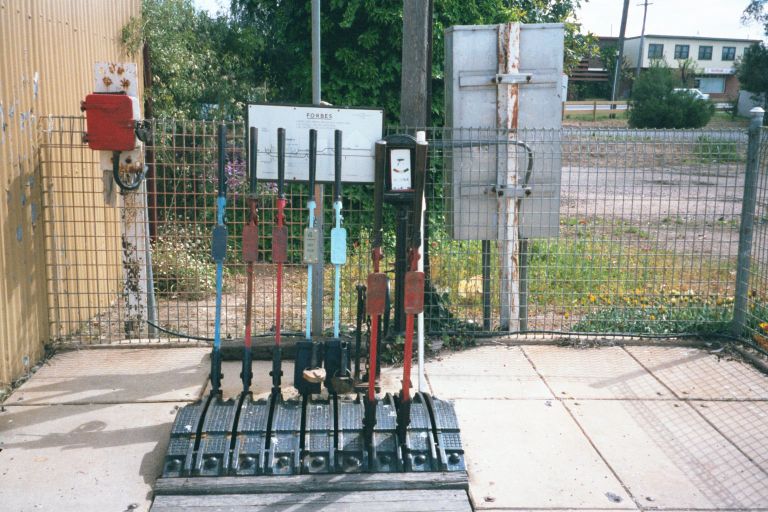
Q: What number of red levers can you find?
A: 4